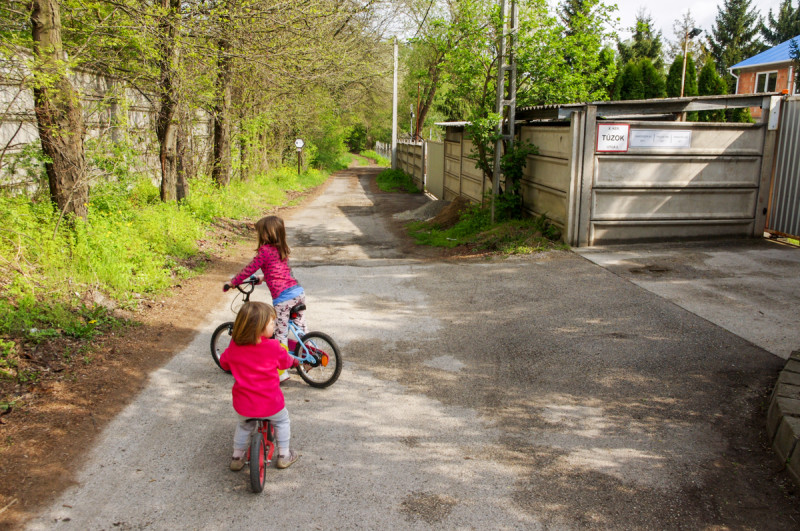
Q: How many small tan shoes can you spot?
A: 2